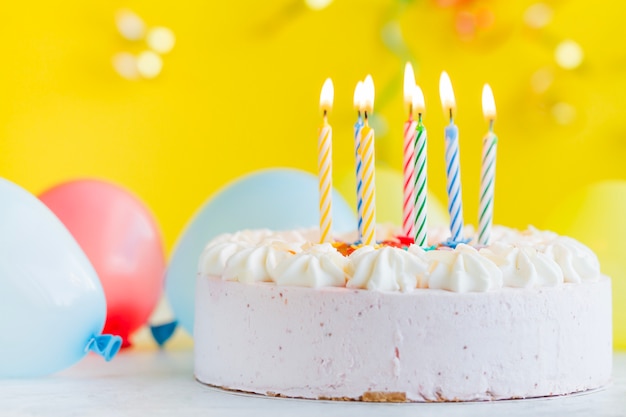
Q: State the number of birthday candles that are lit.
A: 7